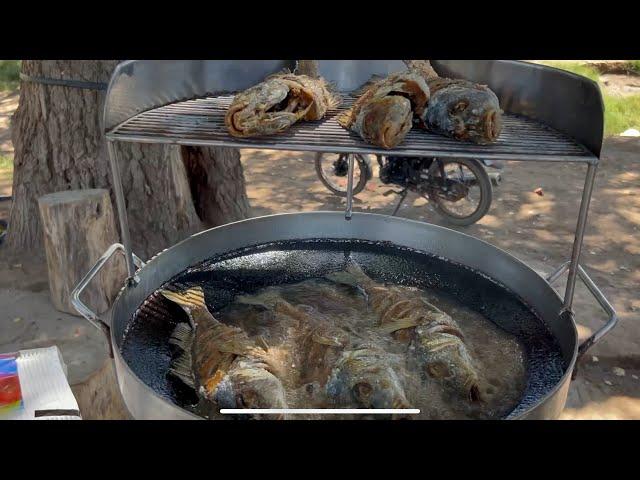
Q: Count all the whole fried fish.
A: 6